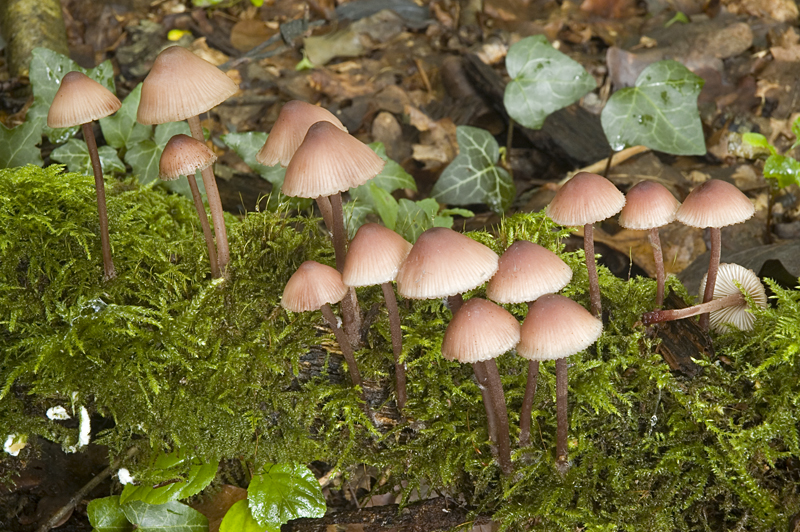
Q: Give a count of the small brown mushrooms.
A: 15